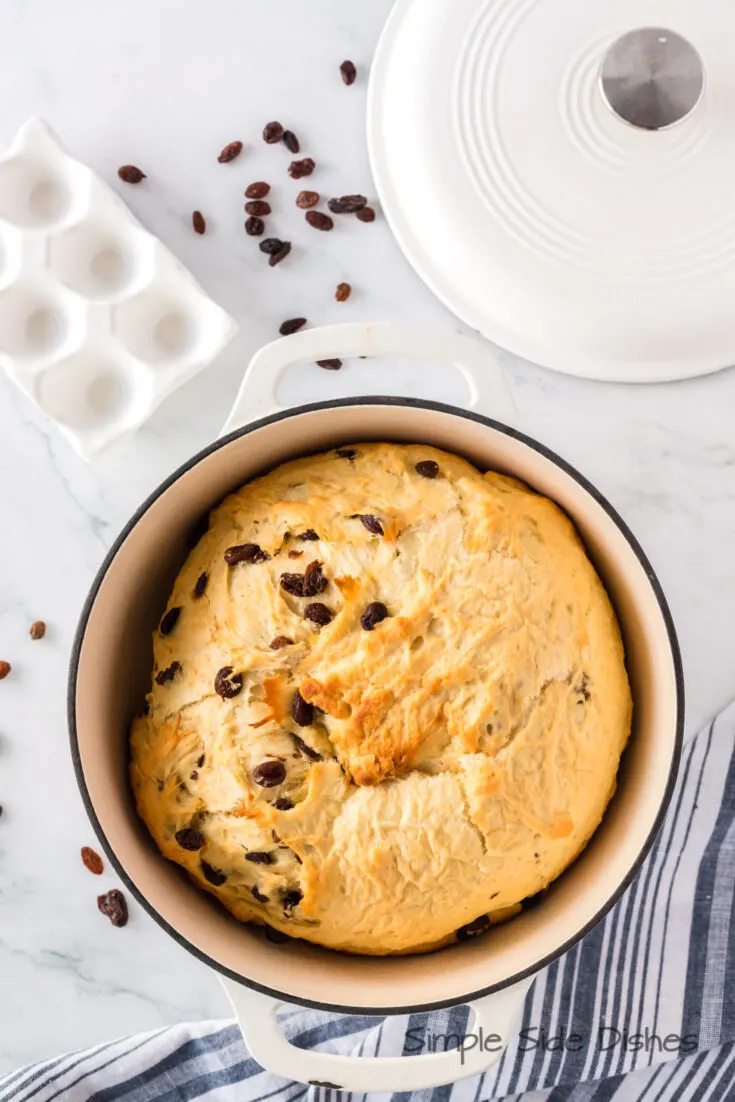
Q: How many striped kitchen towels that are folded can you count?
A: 1